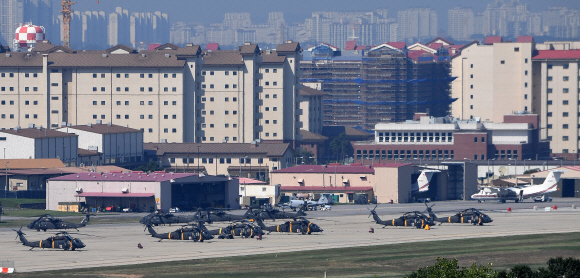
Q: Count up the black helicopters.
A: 10